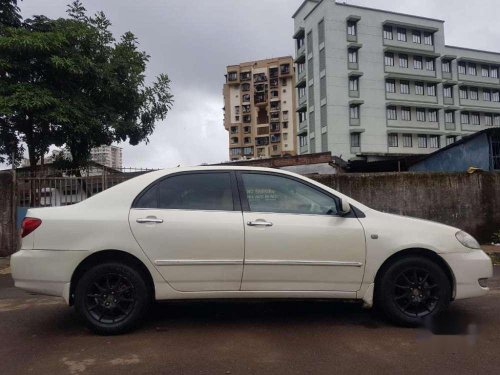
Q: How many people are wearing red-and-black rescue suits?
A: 0